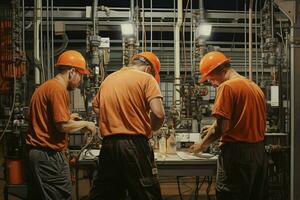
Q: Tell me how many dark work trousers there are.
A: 3